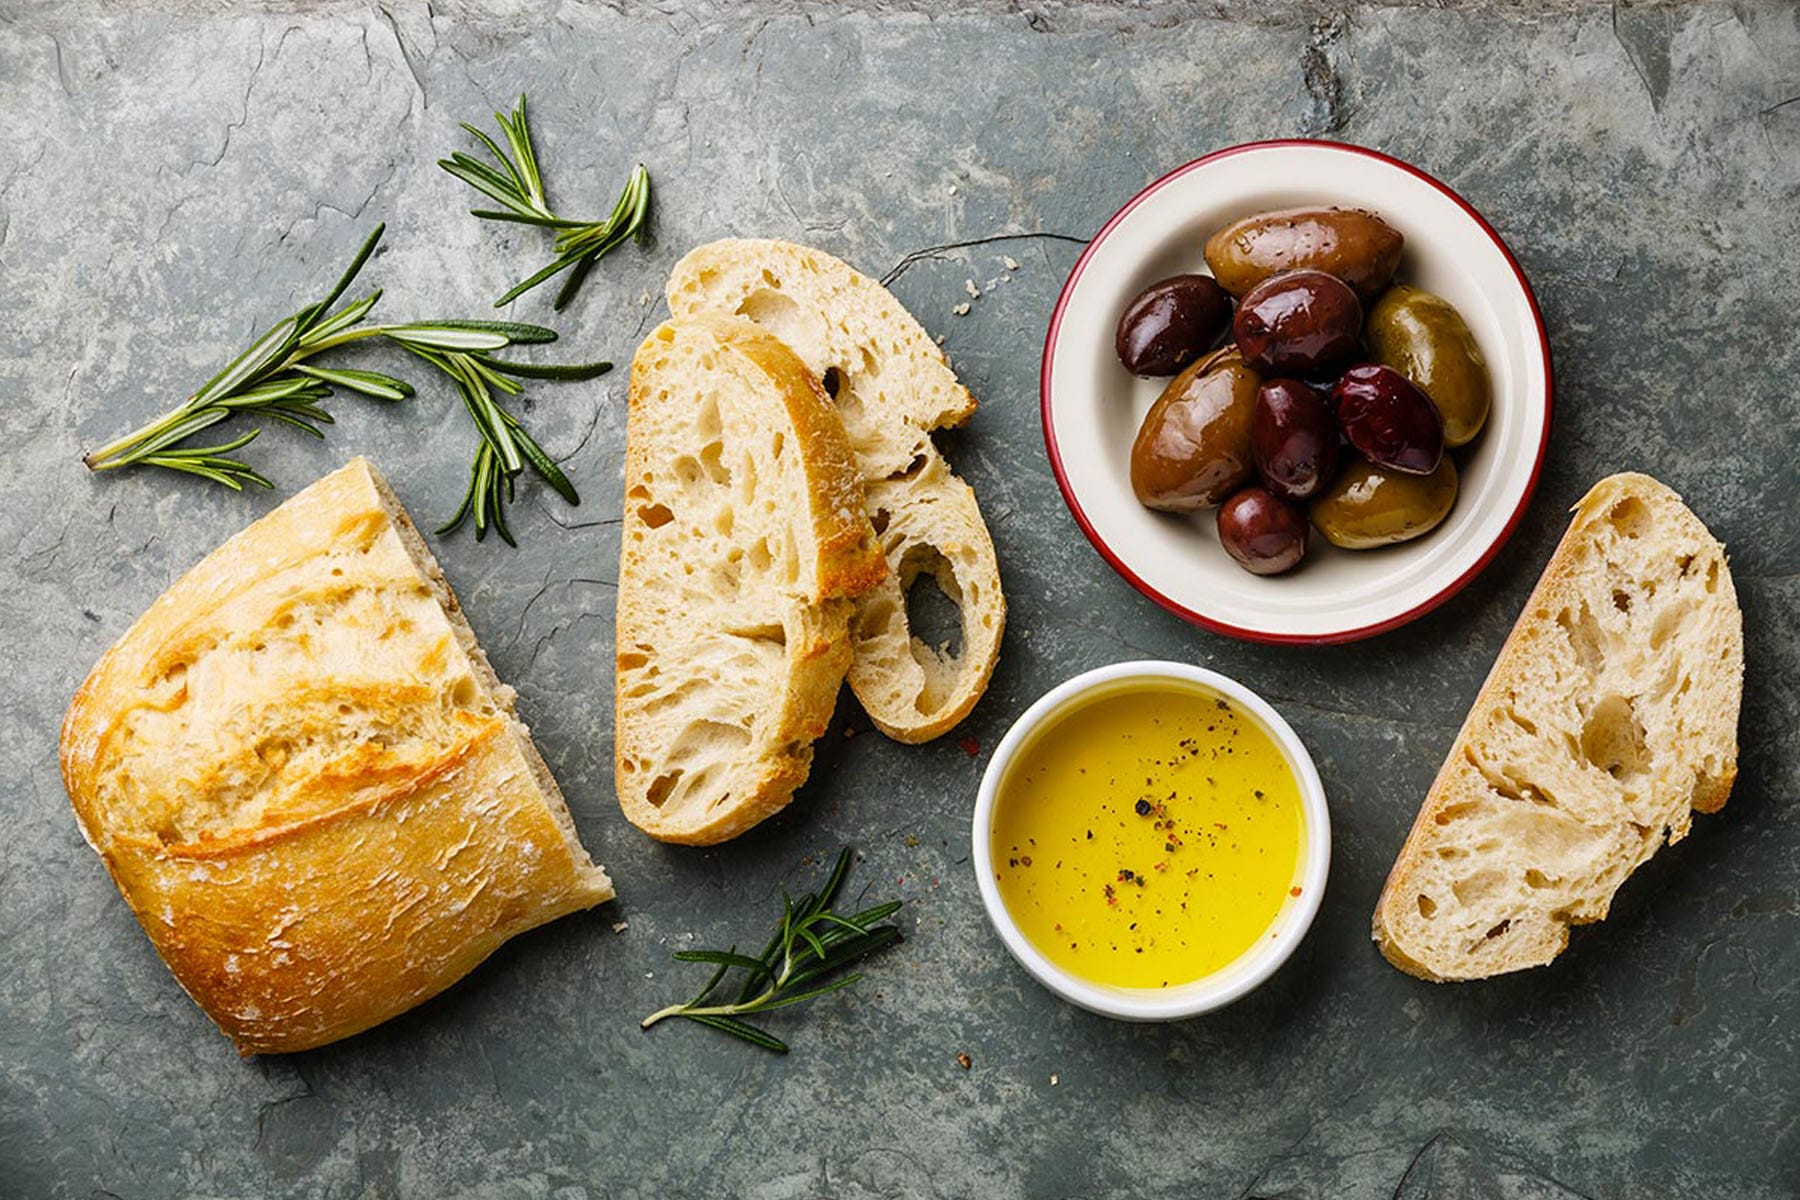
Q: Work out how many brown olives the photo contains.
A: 2